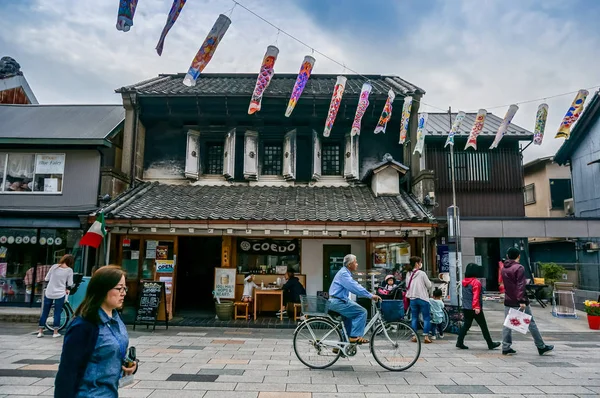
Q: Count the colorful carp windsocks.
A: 15